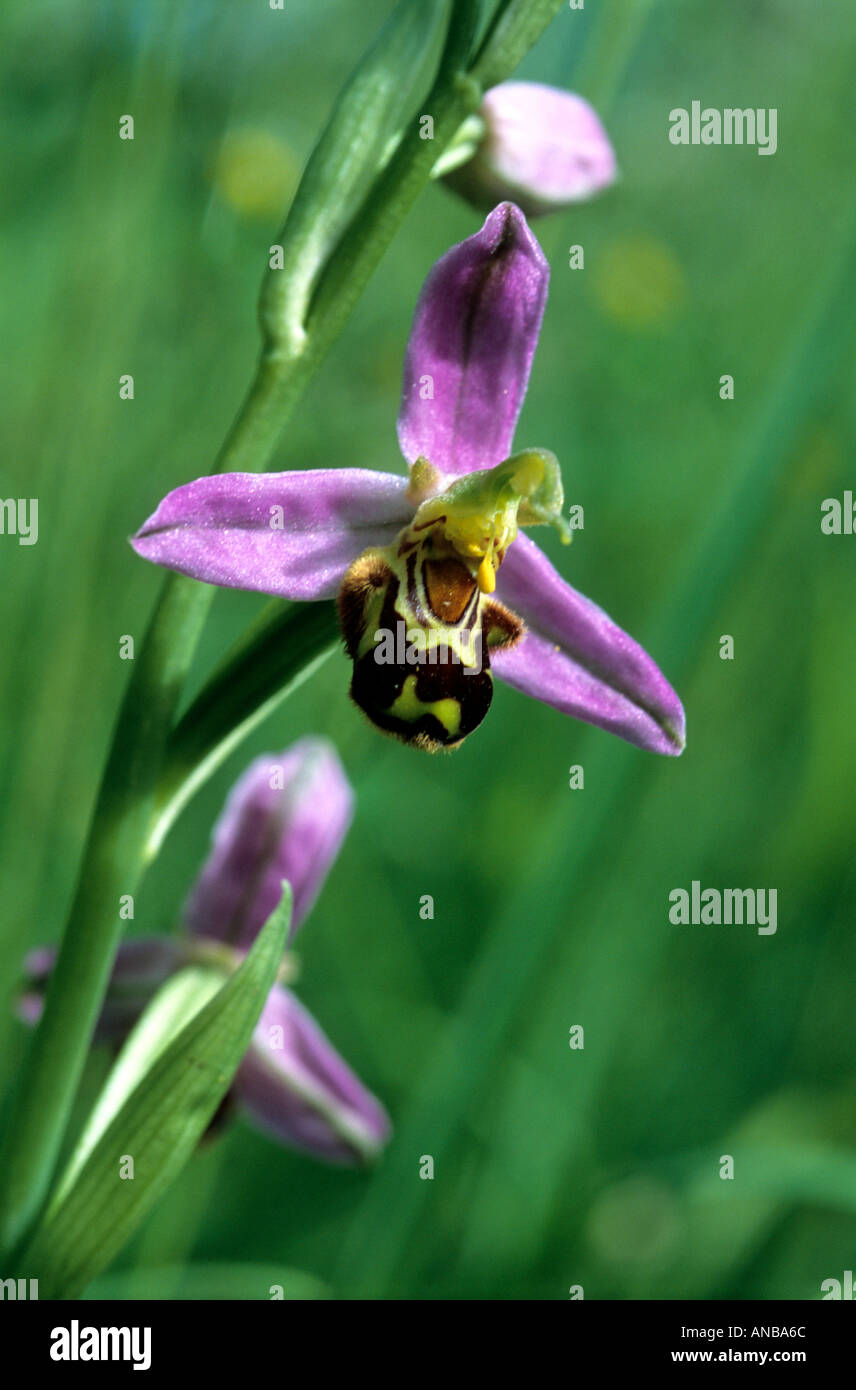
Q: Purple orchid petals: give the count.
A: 6